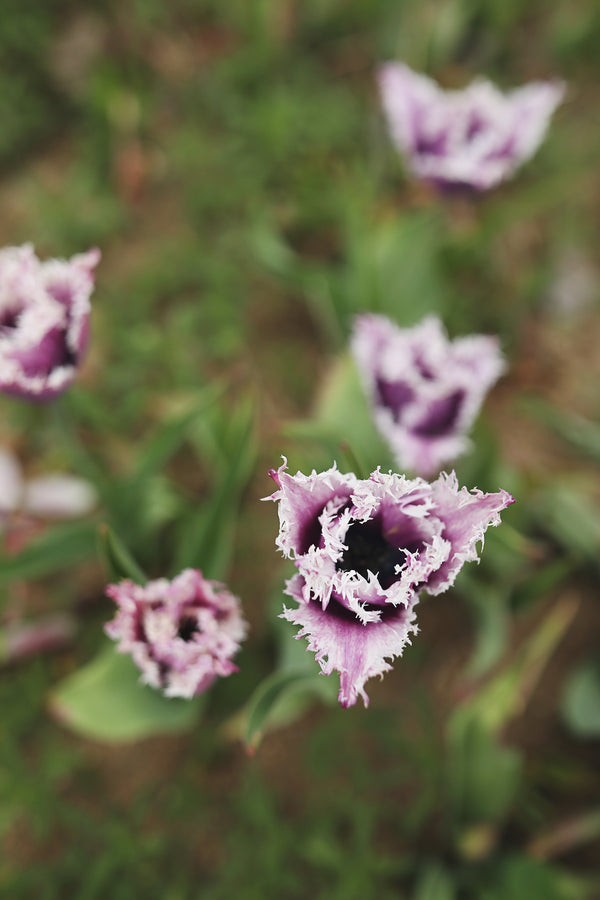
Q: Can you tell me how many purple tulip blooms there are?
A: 5